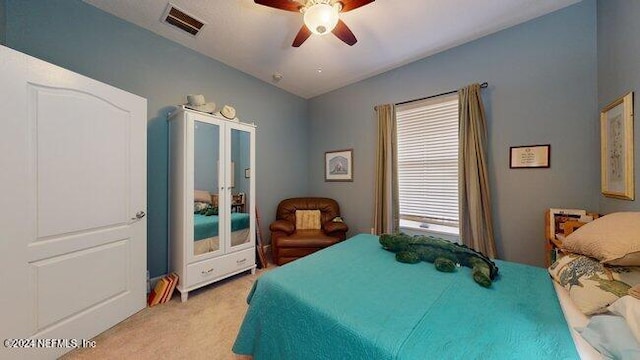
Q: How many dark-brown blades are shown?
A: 4